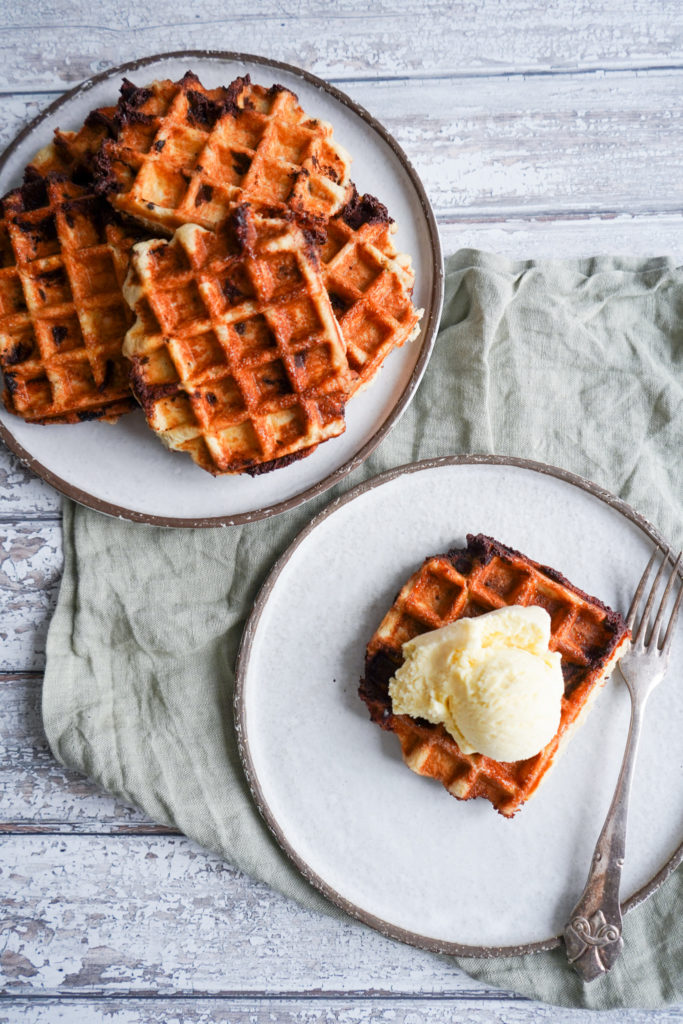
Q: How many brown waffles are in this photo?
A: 6